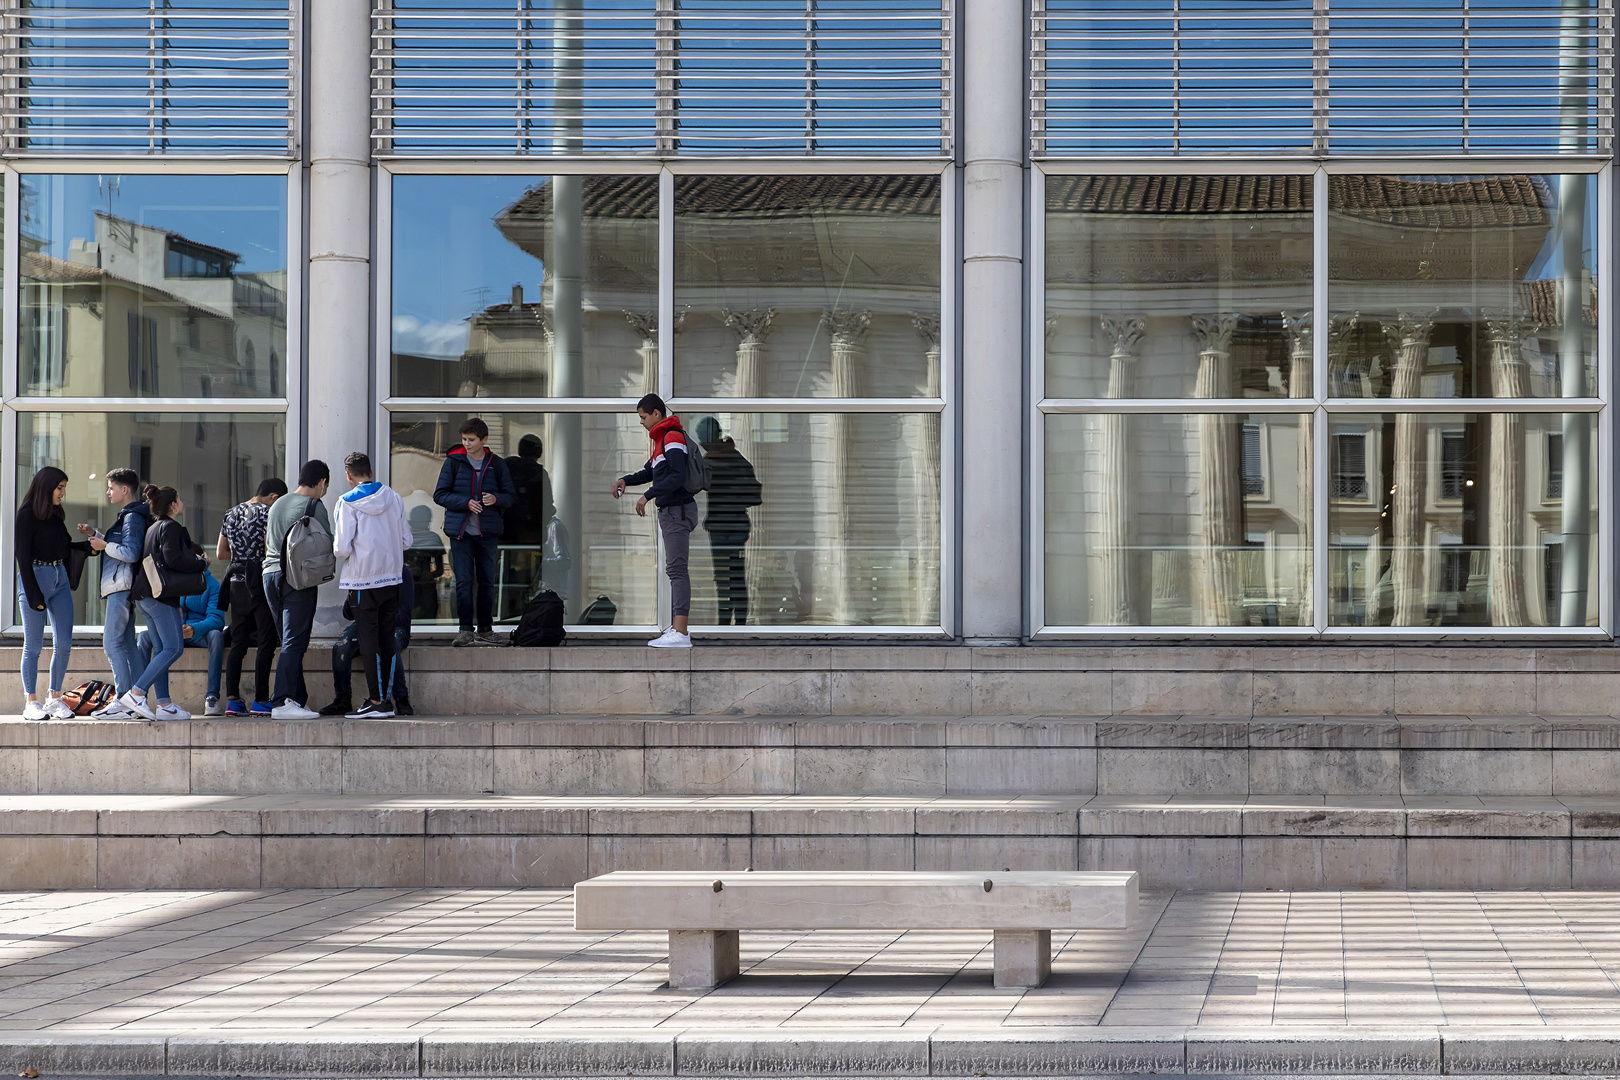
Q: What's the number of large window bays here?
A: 3